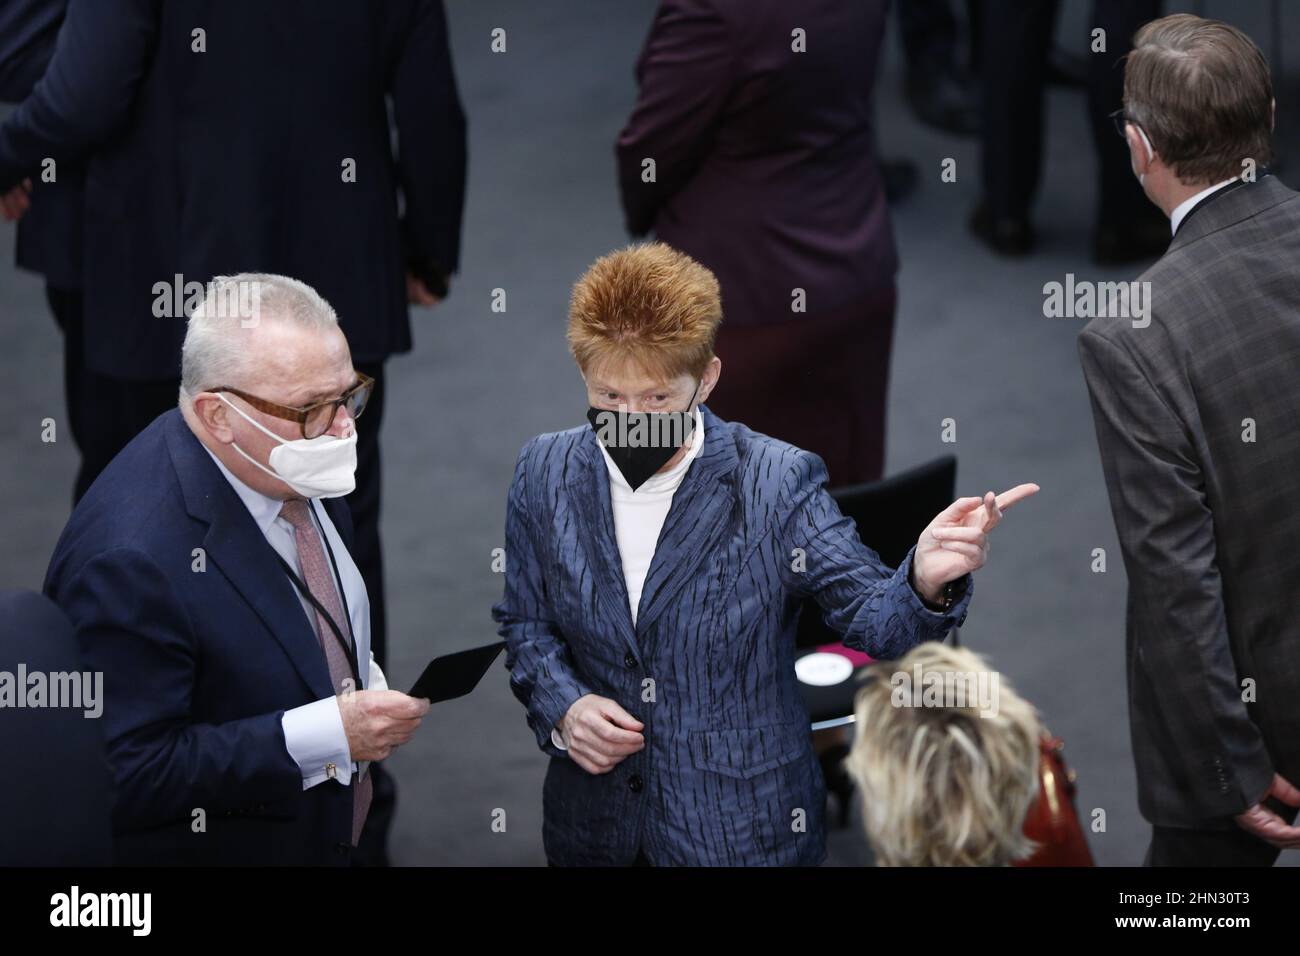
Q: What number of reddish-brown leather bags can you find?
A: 1